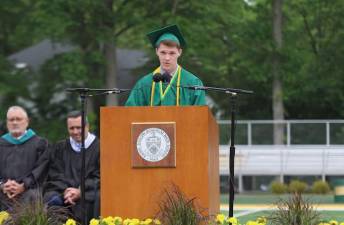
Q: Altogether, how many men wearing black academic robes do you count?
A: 2